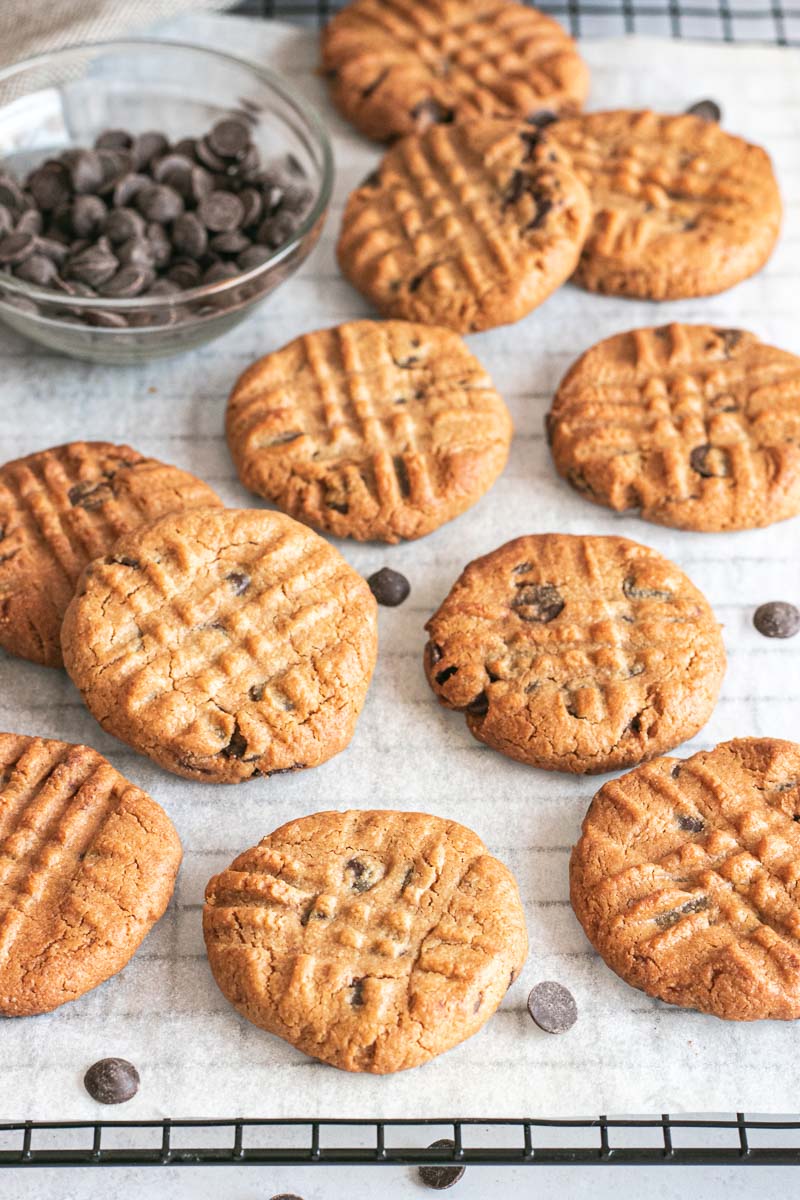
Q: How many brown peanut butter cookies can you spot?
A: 11